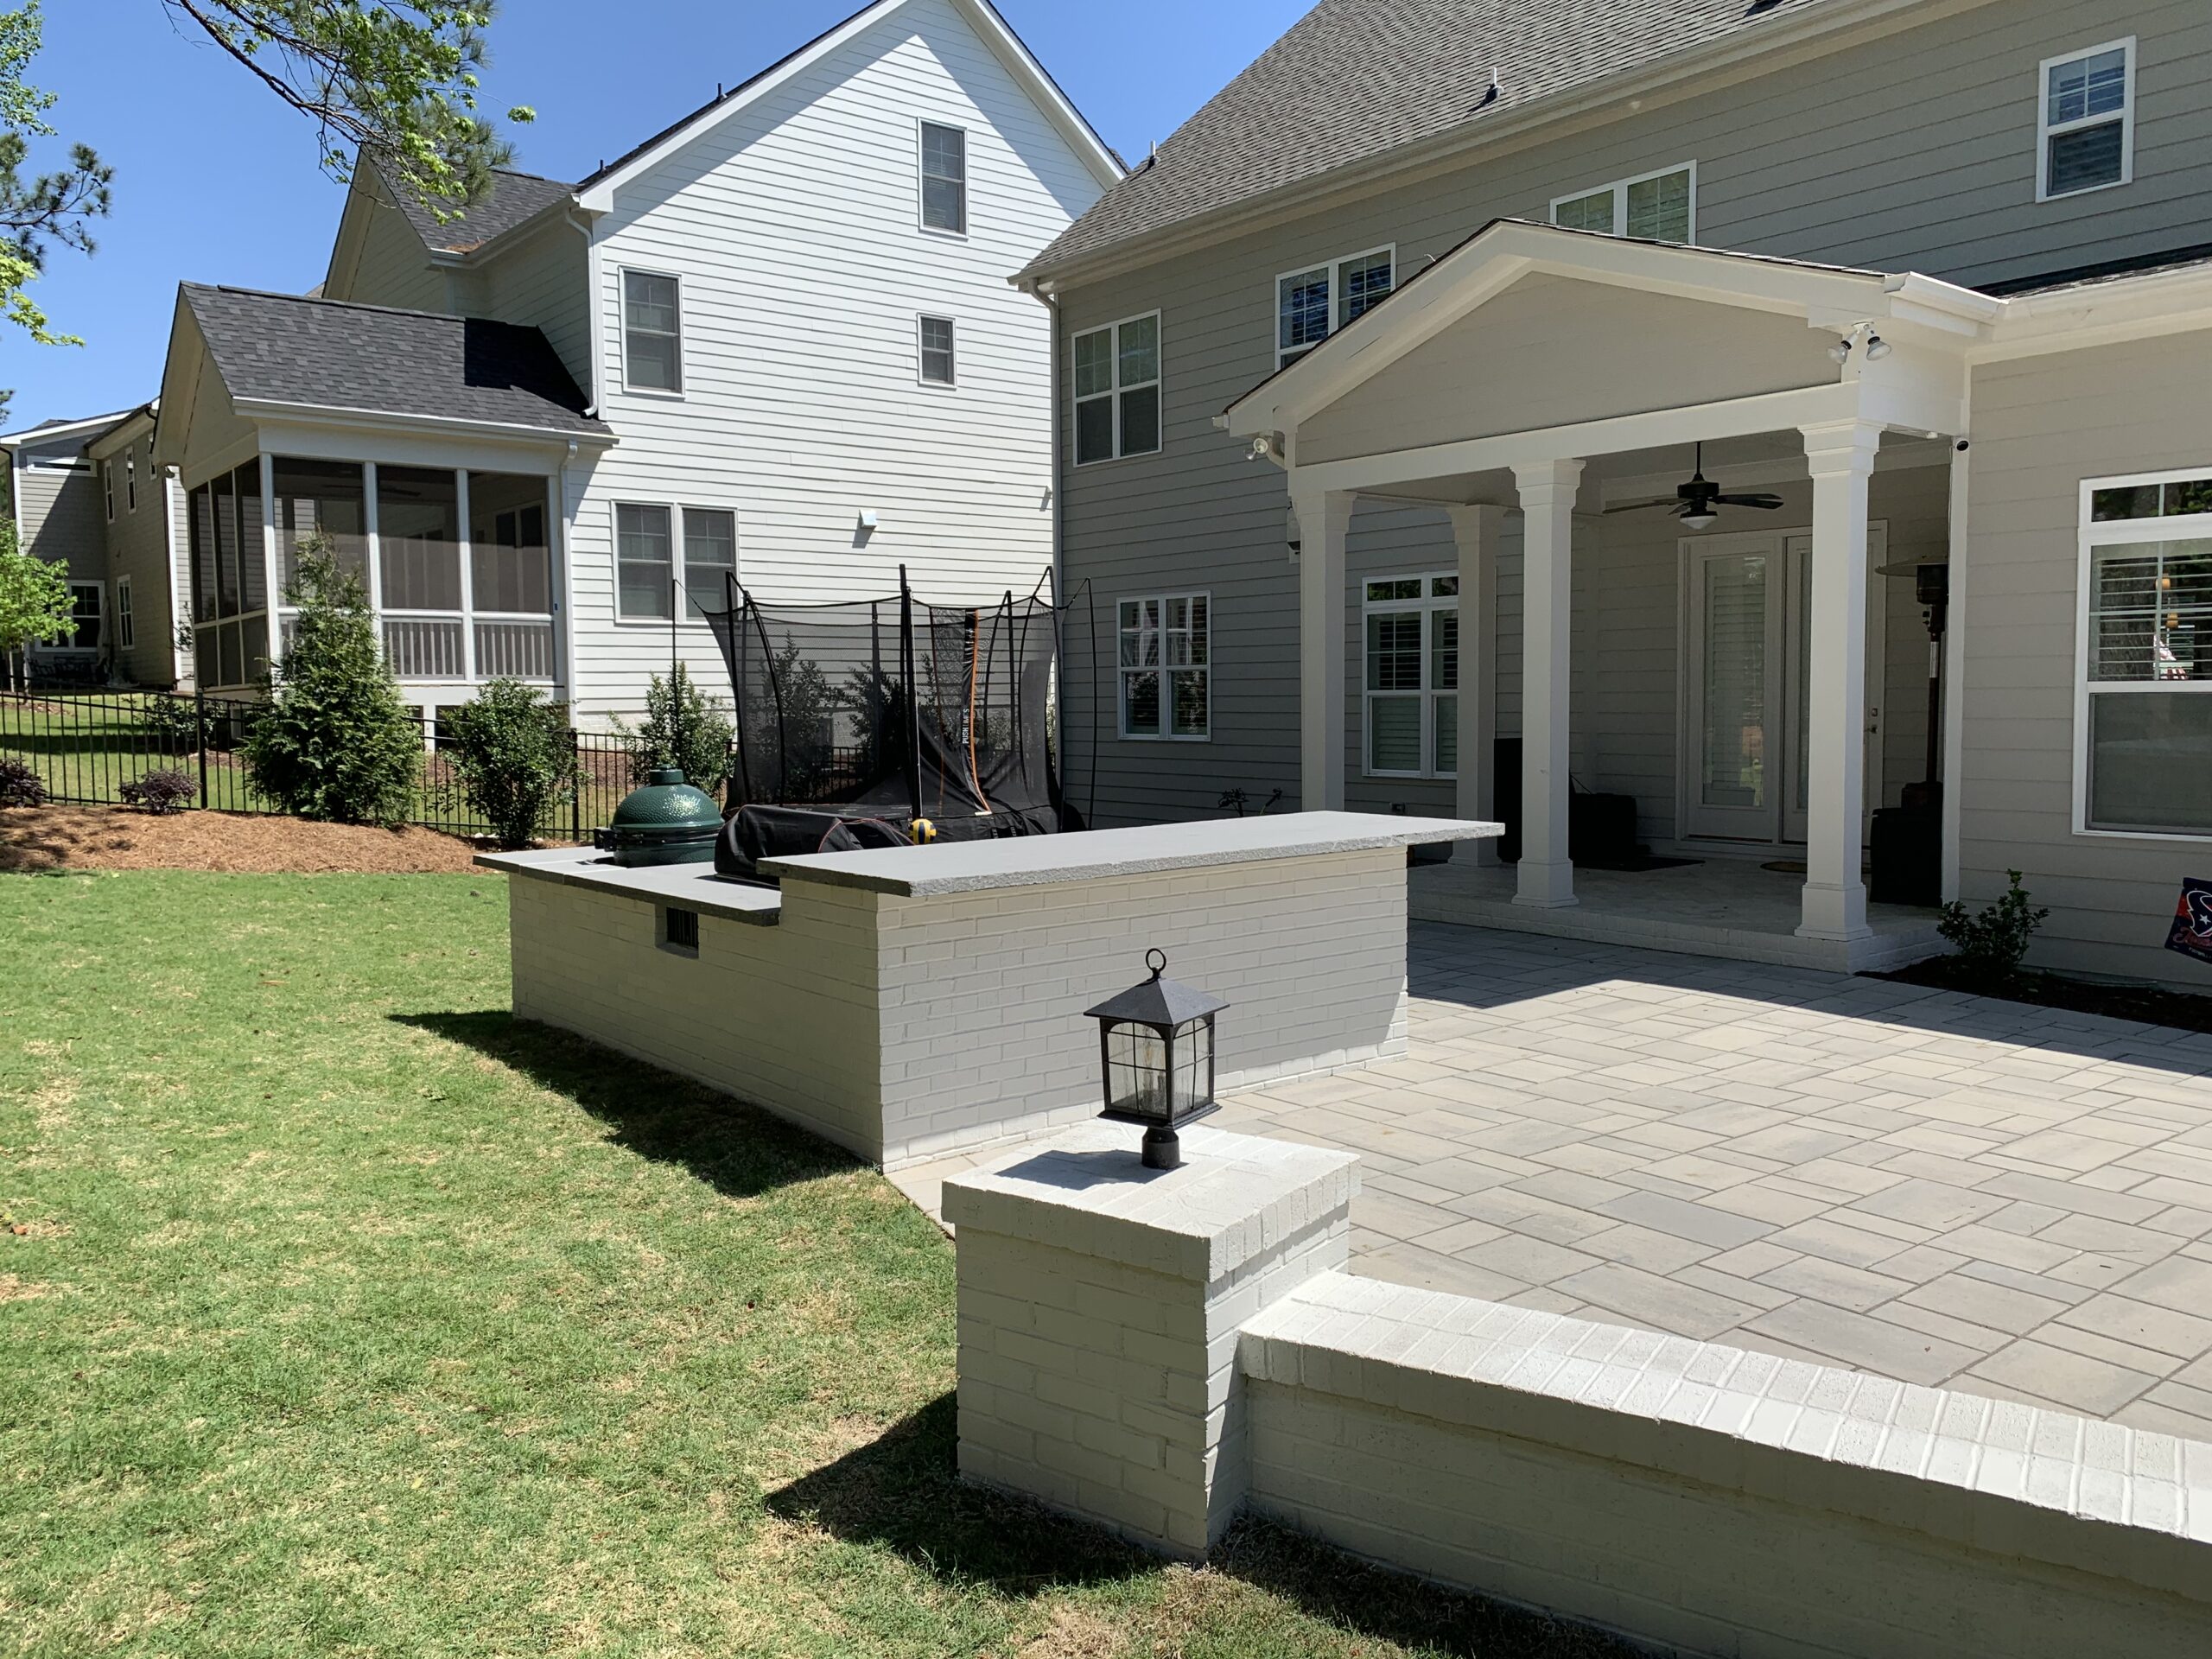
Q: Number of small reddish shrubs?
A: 2